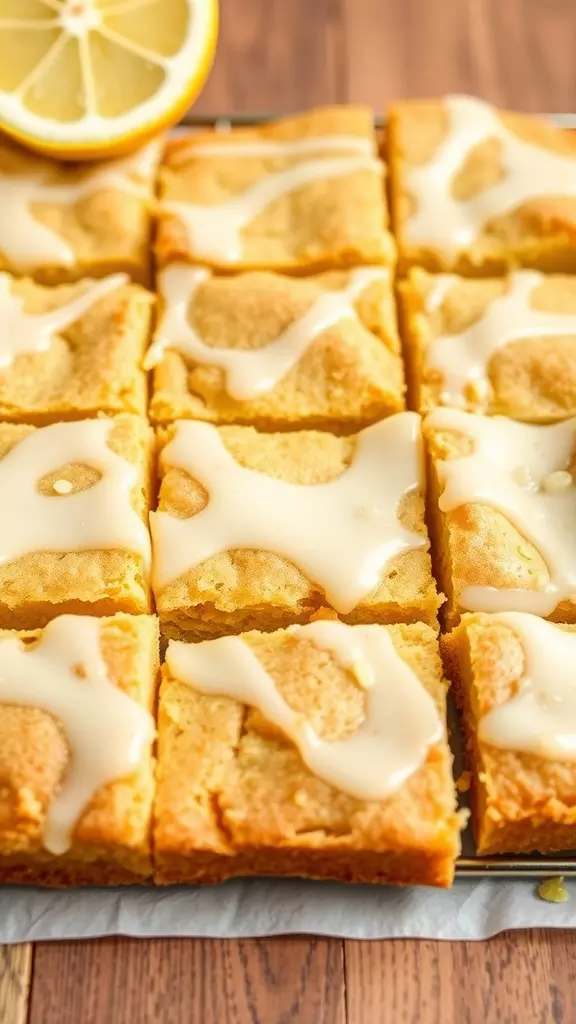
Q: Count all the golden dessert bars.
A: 12